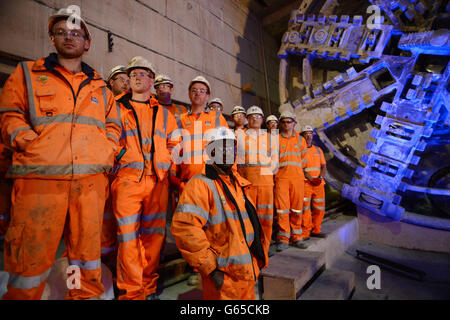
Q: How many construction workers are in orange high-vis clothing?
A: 12